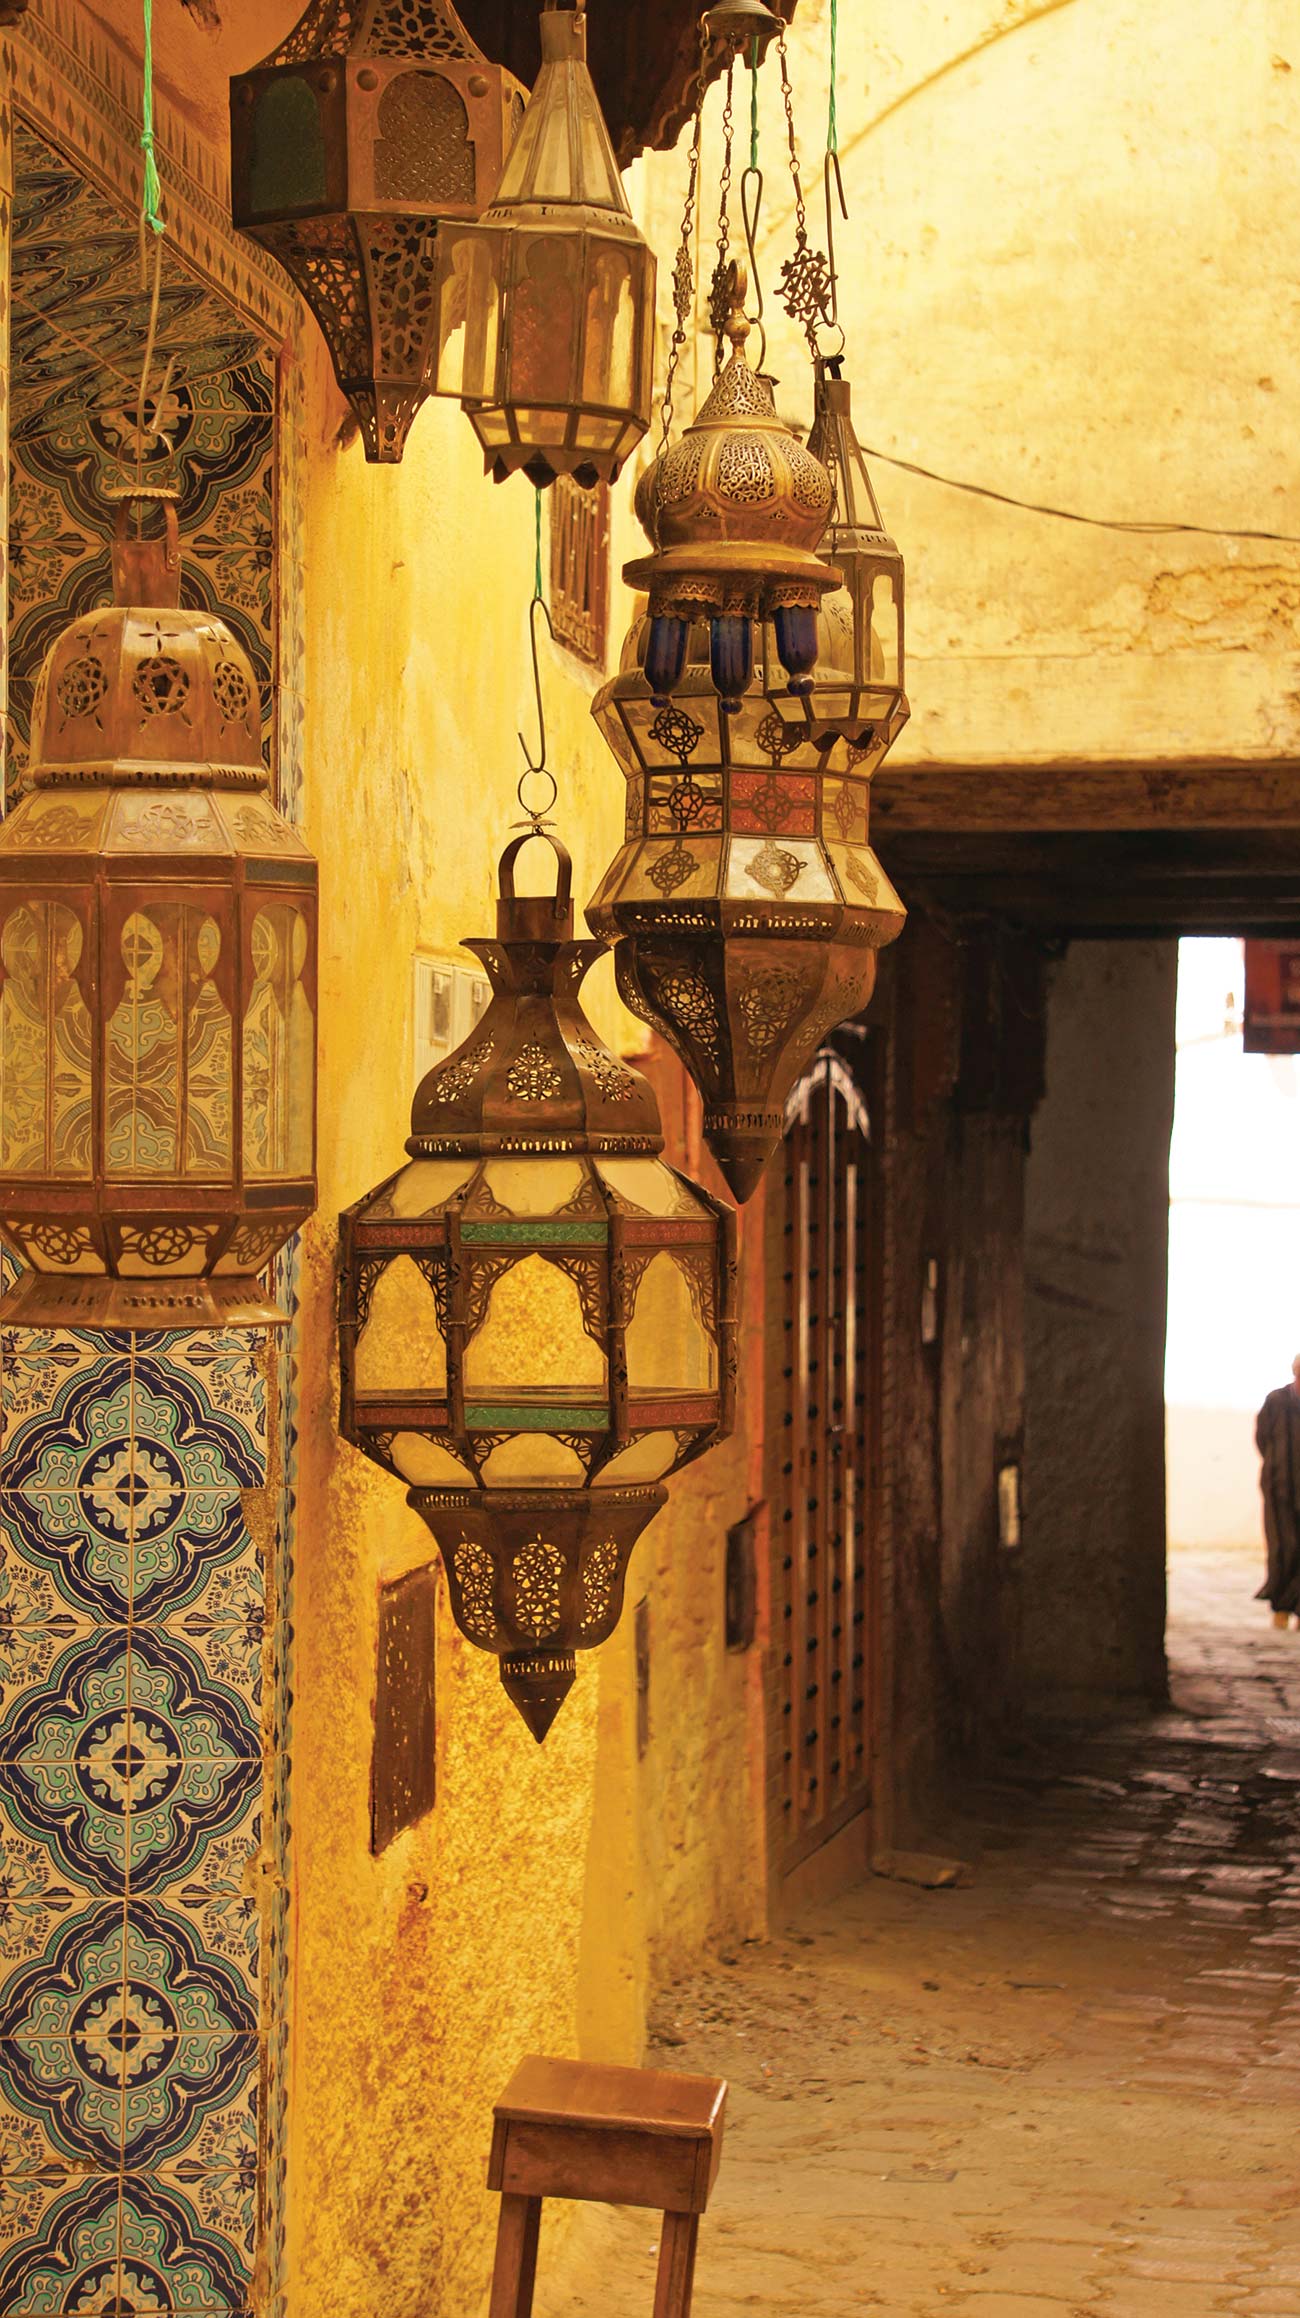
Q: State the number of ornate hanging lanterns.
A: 7